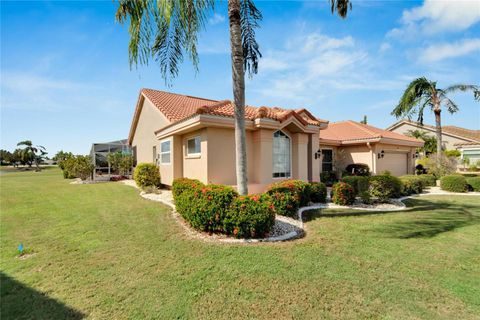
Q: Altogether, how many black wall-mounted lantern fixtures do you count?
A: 3